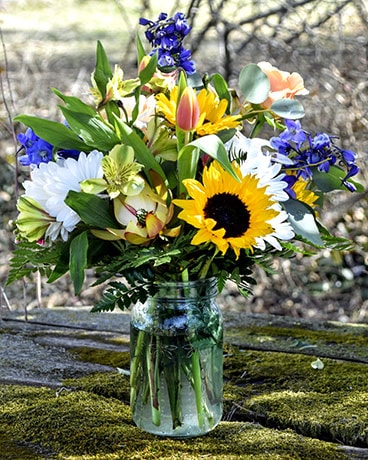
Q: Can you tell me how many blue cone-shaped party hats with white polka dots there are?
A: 0